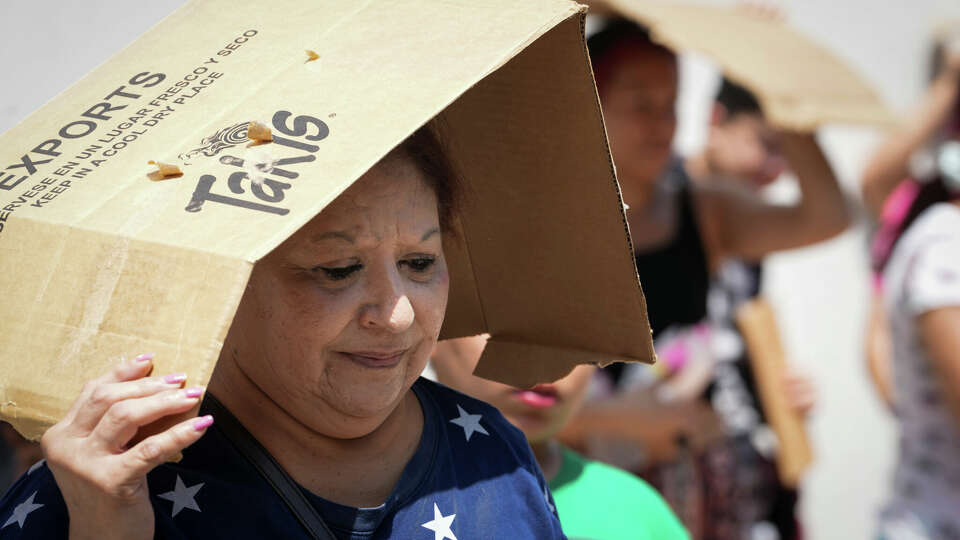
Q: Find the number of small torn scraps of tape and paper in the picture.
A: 3